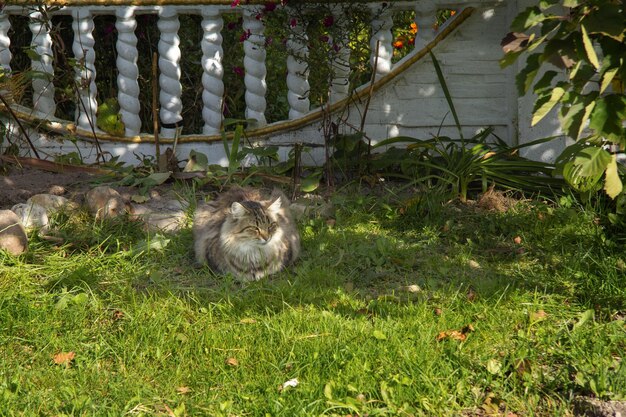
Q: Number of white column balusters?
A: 11